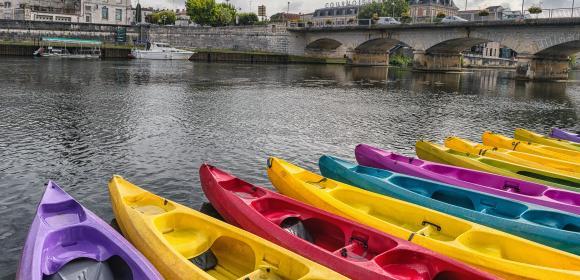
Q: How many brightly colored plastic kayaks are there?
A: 11